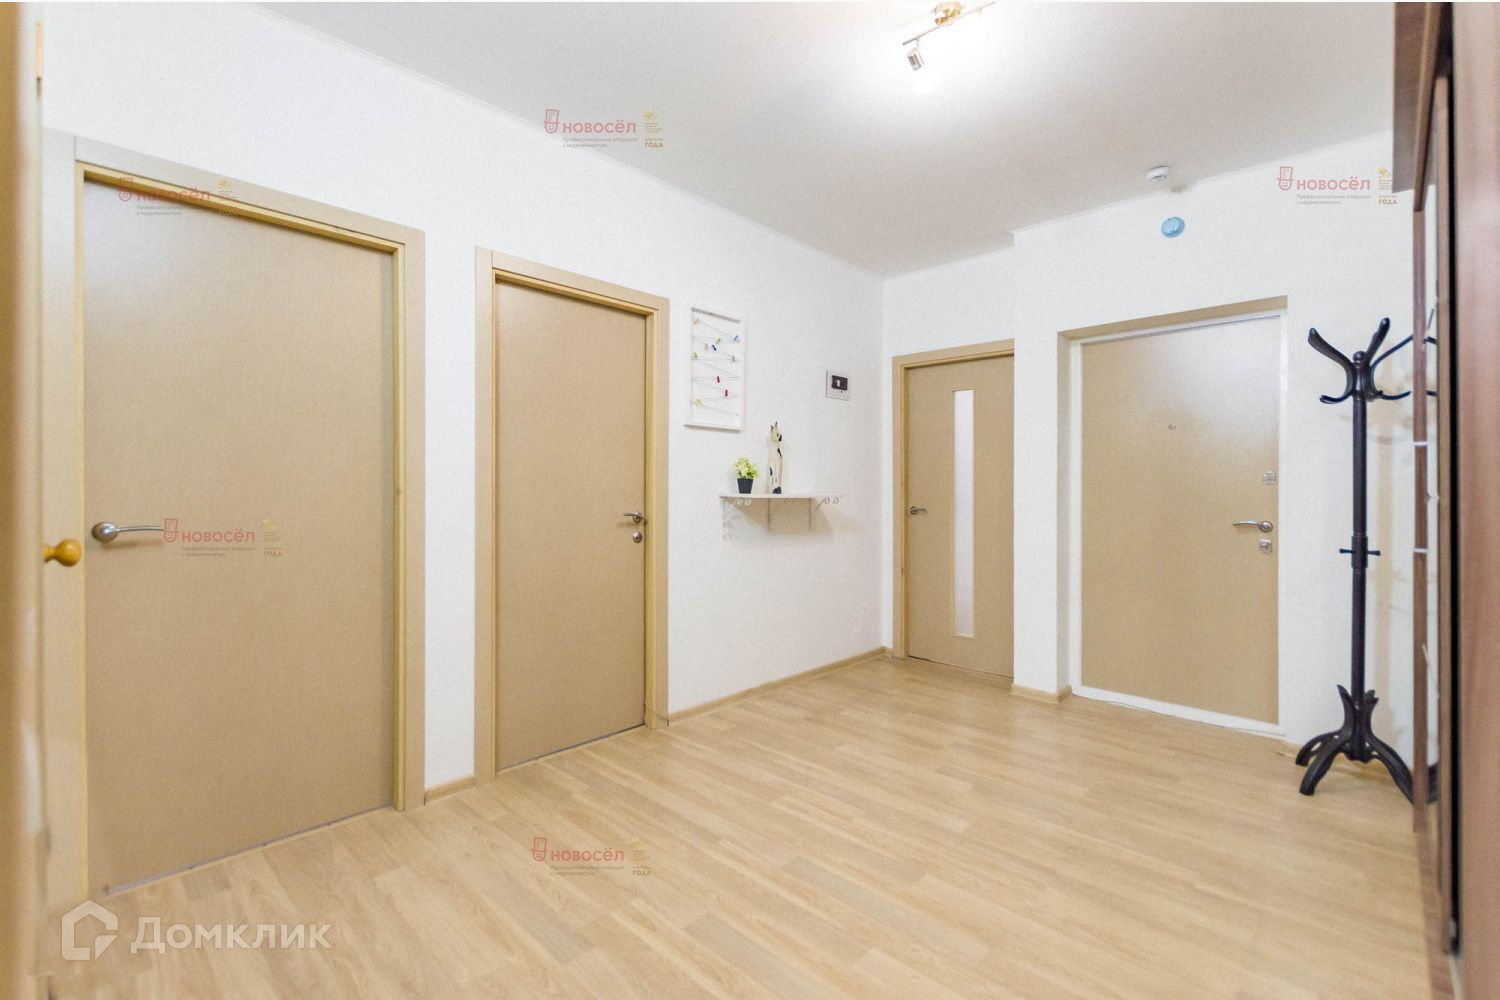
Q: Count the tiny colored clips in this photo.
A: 10